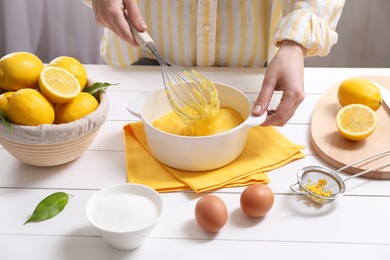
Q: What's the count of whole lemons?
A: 6